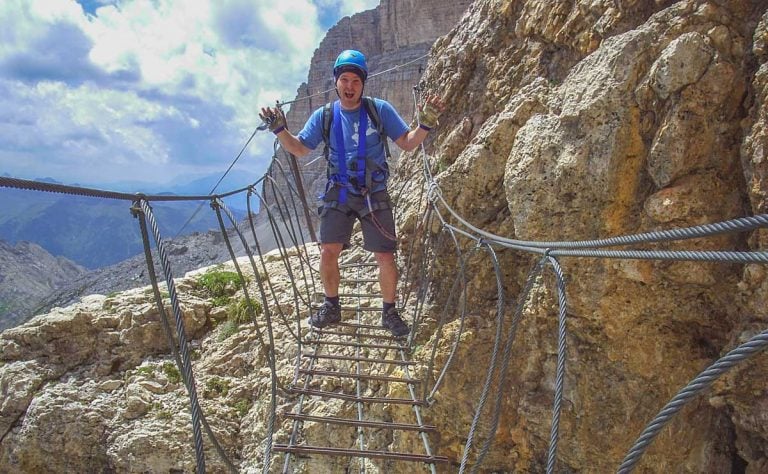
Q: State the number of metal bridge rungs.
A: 12